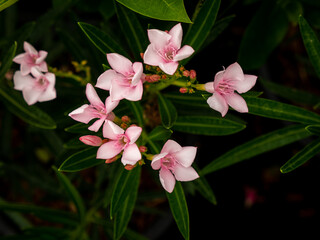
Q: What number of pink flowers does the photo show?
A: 8